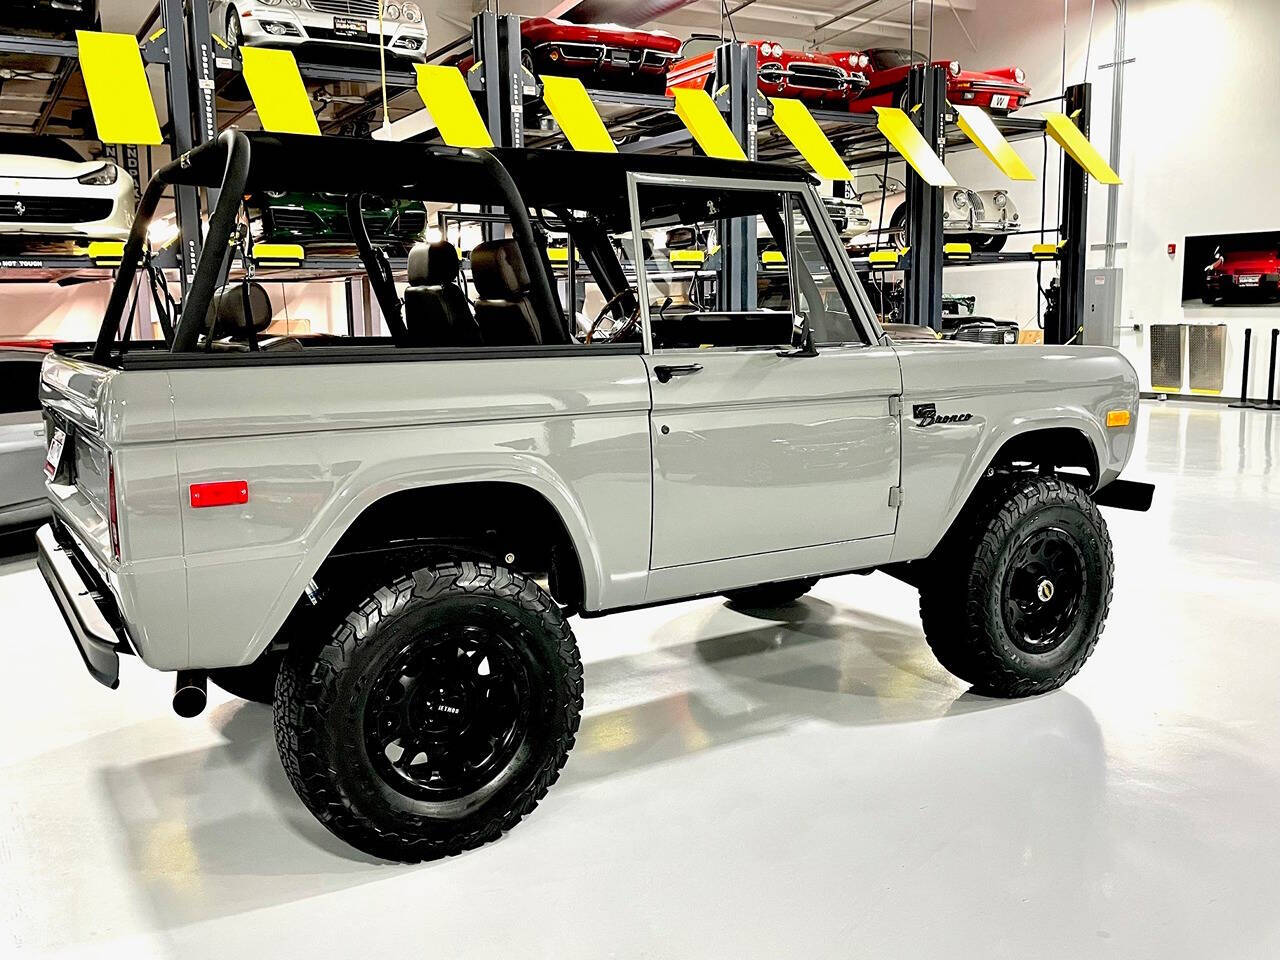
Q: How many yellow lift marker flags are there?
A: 9